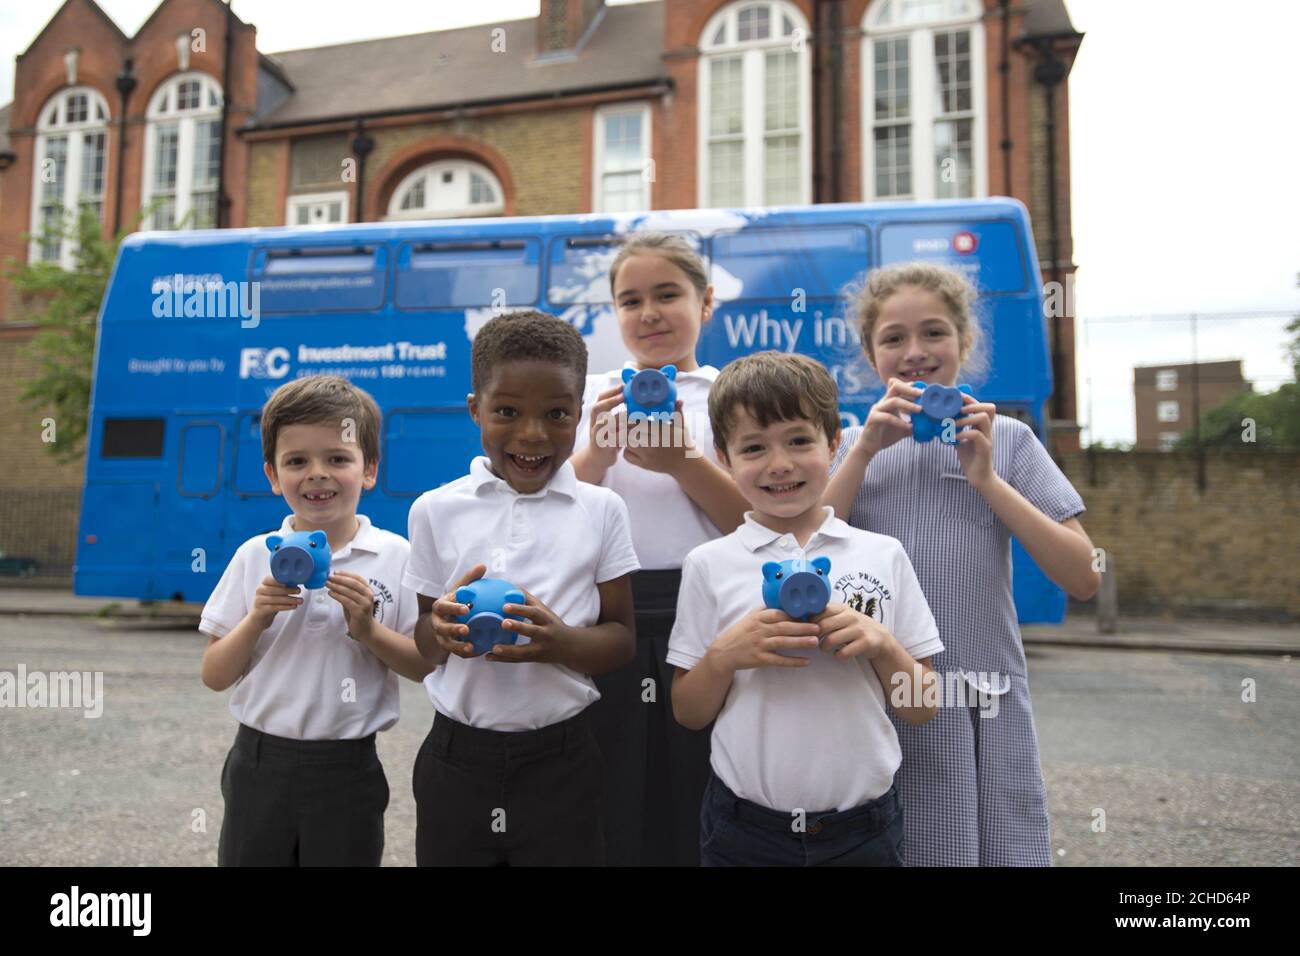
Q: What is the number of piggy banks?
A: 5